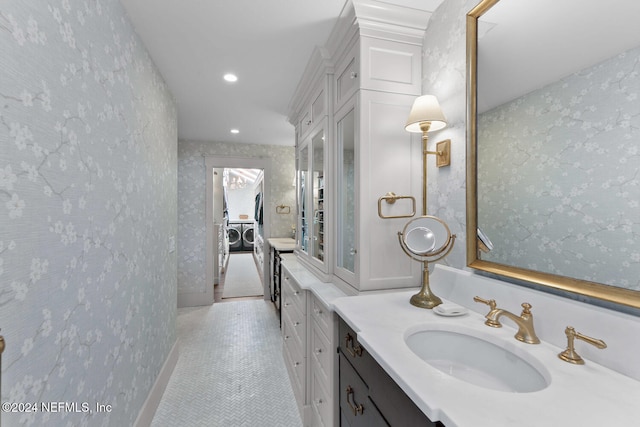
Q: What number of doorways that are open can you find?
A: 1